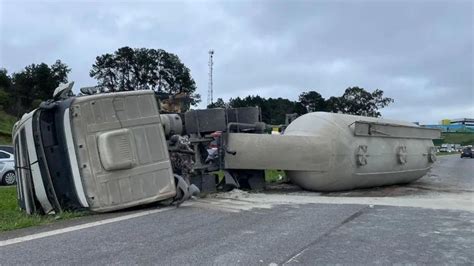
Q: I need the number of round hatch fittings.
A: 3